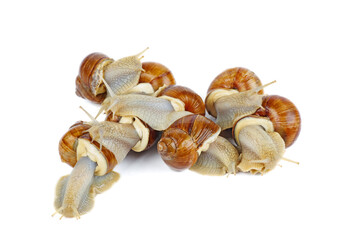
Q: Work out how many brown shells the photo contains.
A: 8